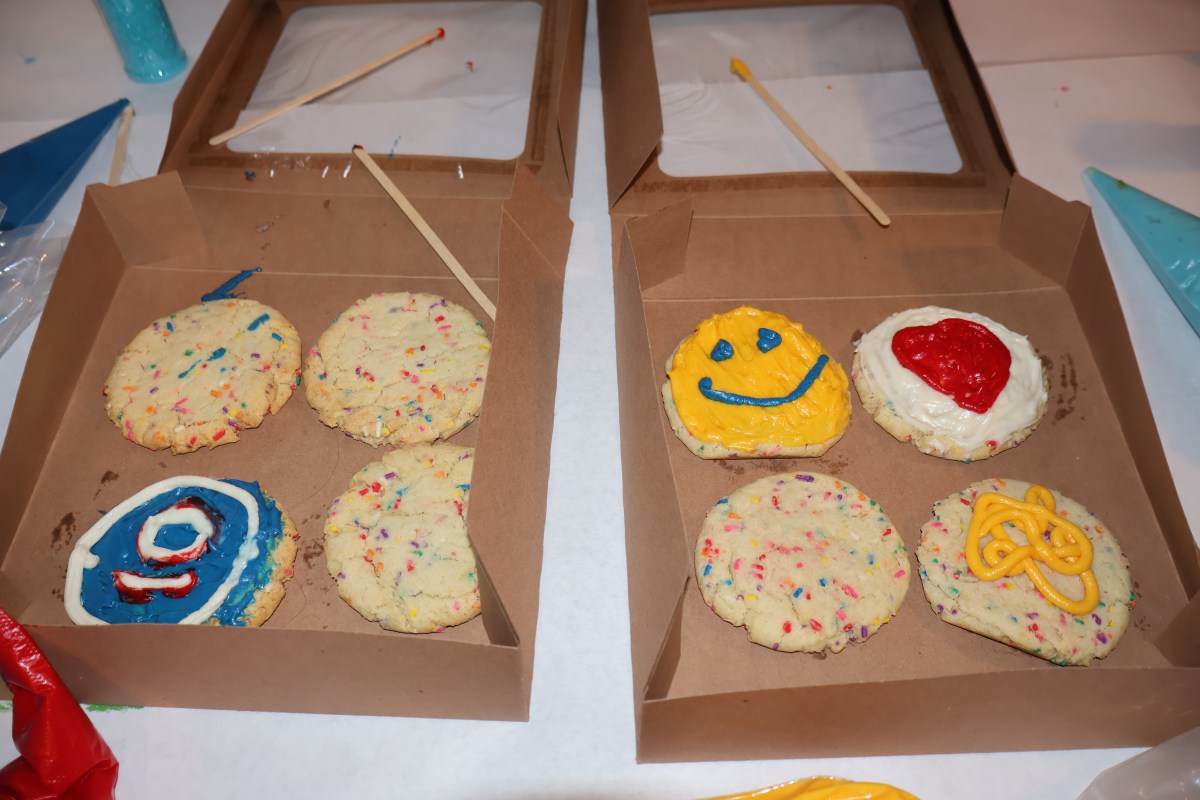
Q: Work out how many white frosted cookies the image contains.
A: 1